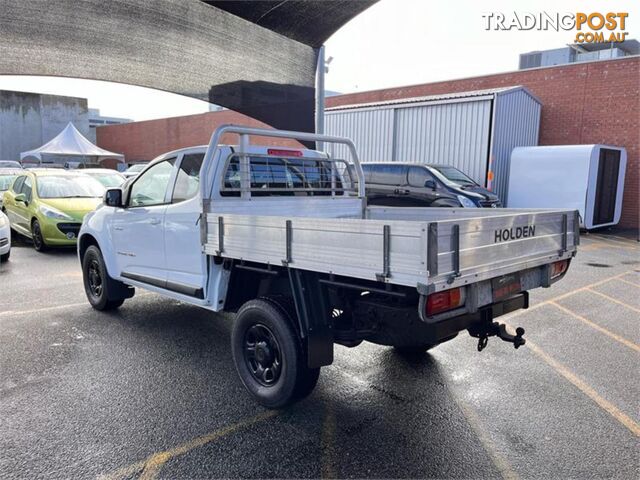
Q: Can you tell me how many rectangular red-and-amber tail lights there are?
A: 2